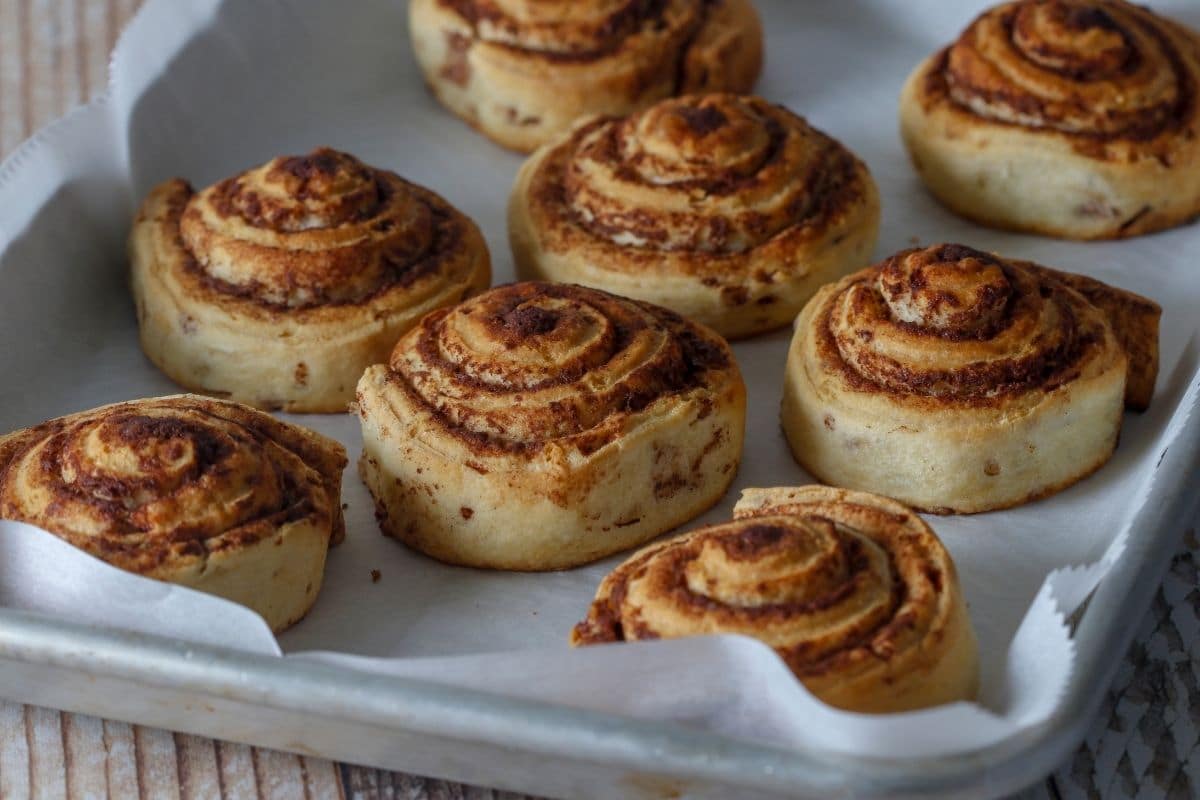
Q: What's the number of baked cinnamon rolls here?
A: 8